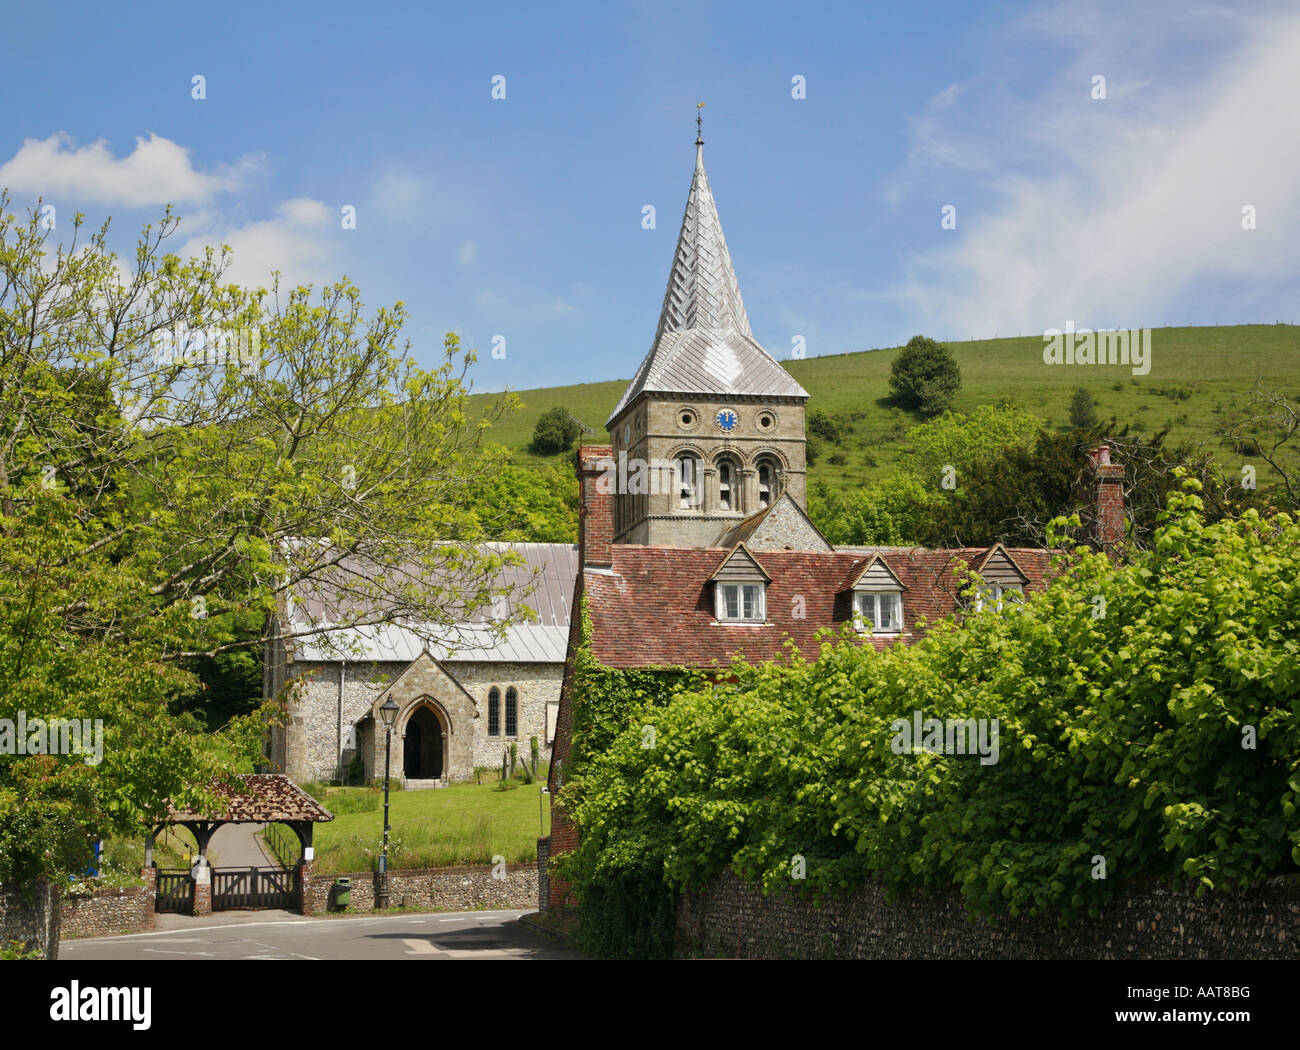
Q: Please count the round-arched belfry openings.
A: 3